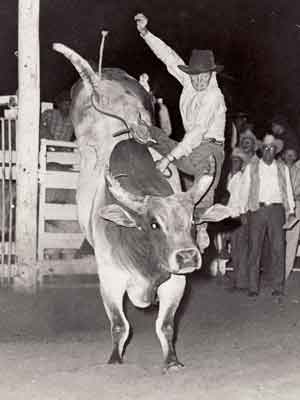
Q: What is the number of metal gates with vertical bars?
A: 1